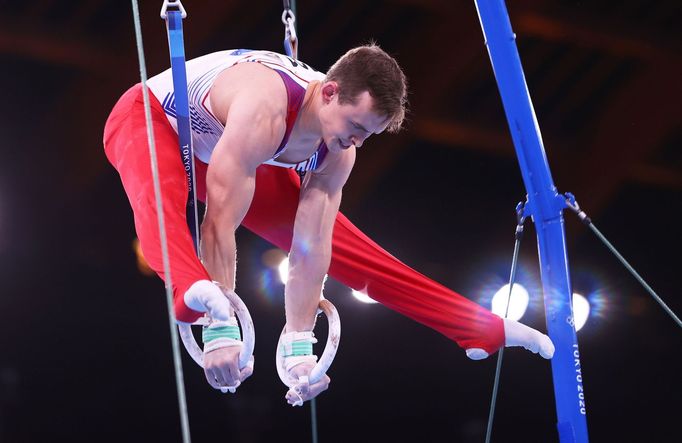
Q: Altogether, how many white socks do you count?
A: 2